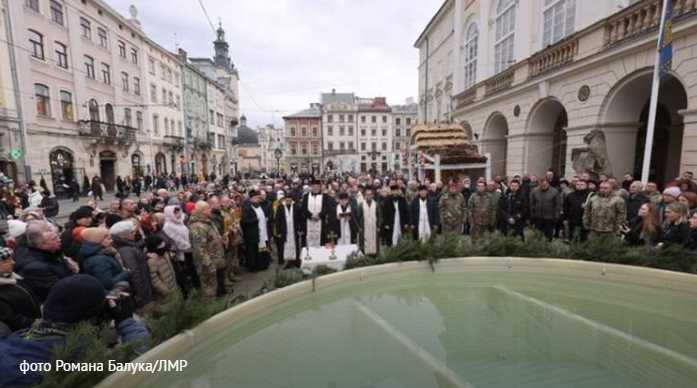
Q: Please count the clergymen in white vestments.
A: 7